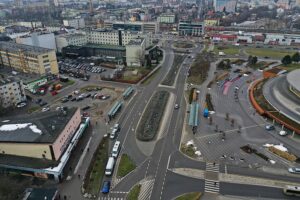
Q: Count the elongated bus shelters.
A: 3